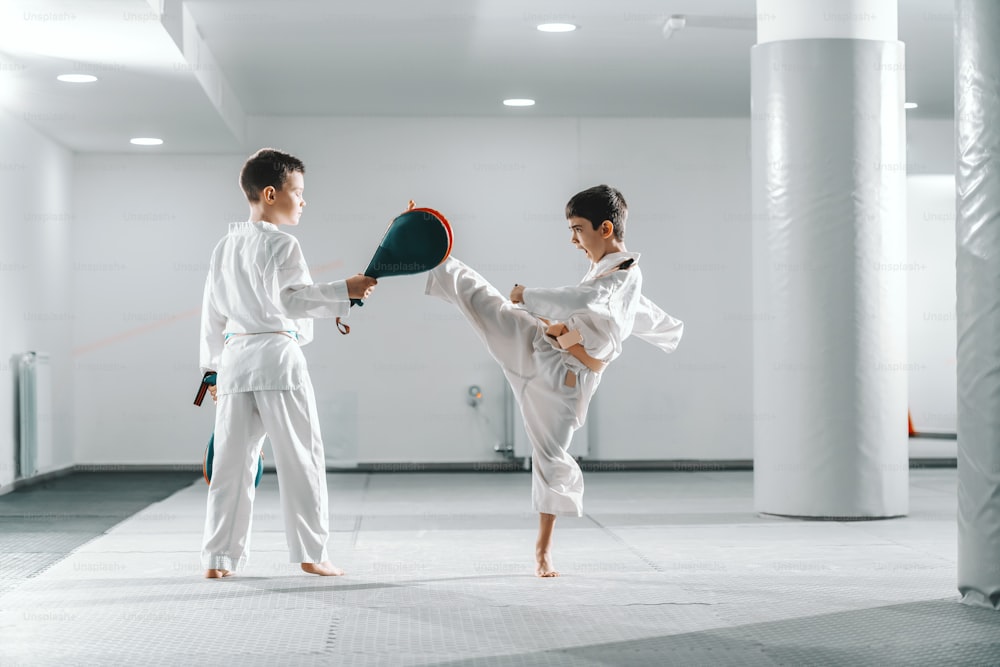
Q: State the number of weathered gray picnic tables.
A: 0